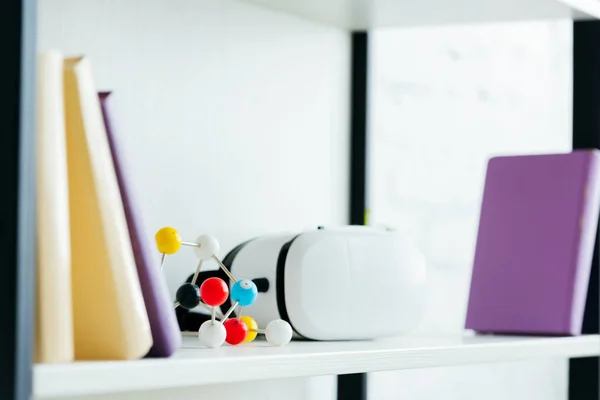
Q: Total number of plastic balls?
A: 9